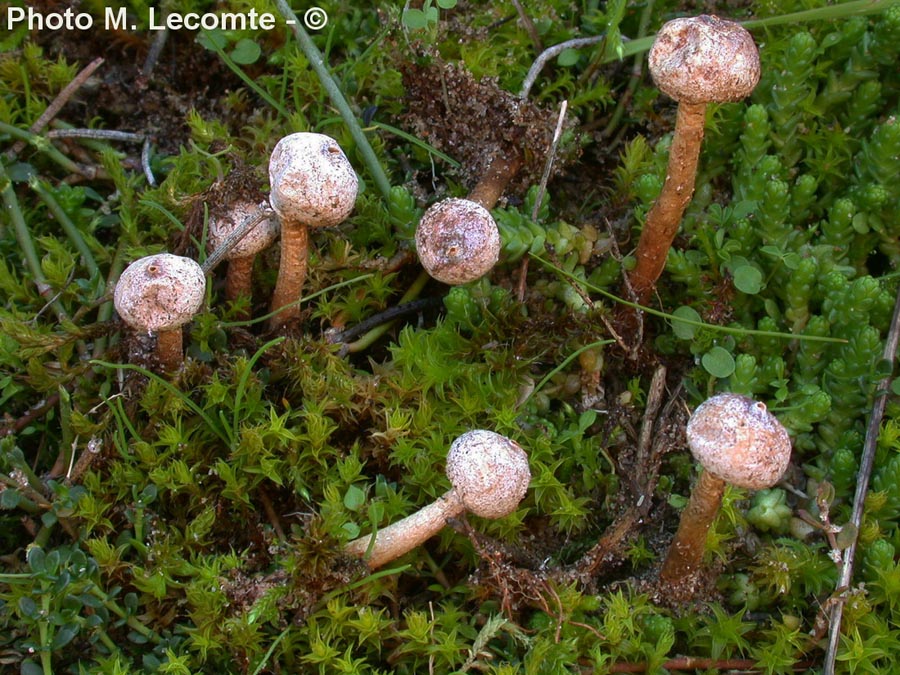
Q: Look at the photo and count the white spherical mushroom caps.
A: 7